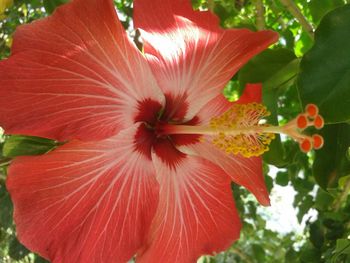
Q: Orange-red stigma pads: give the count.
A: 5